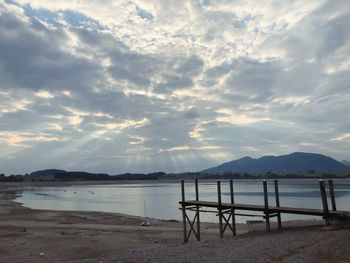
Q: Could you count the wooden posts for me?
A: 8